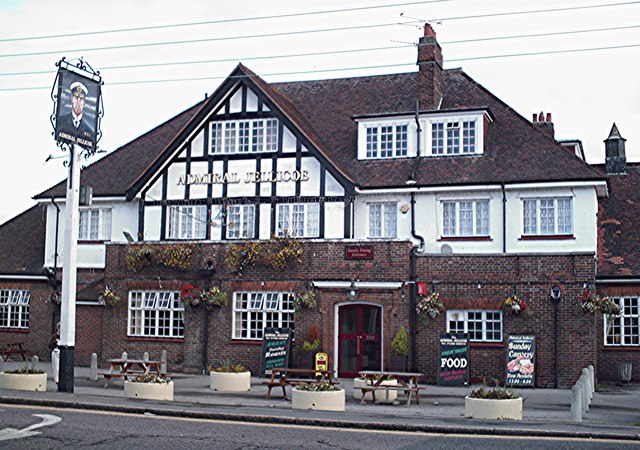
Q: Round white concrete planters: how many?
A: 6